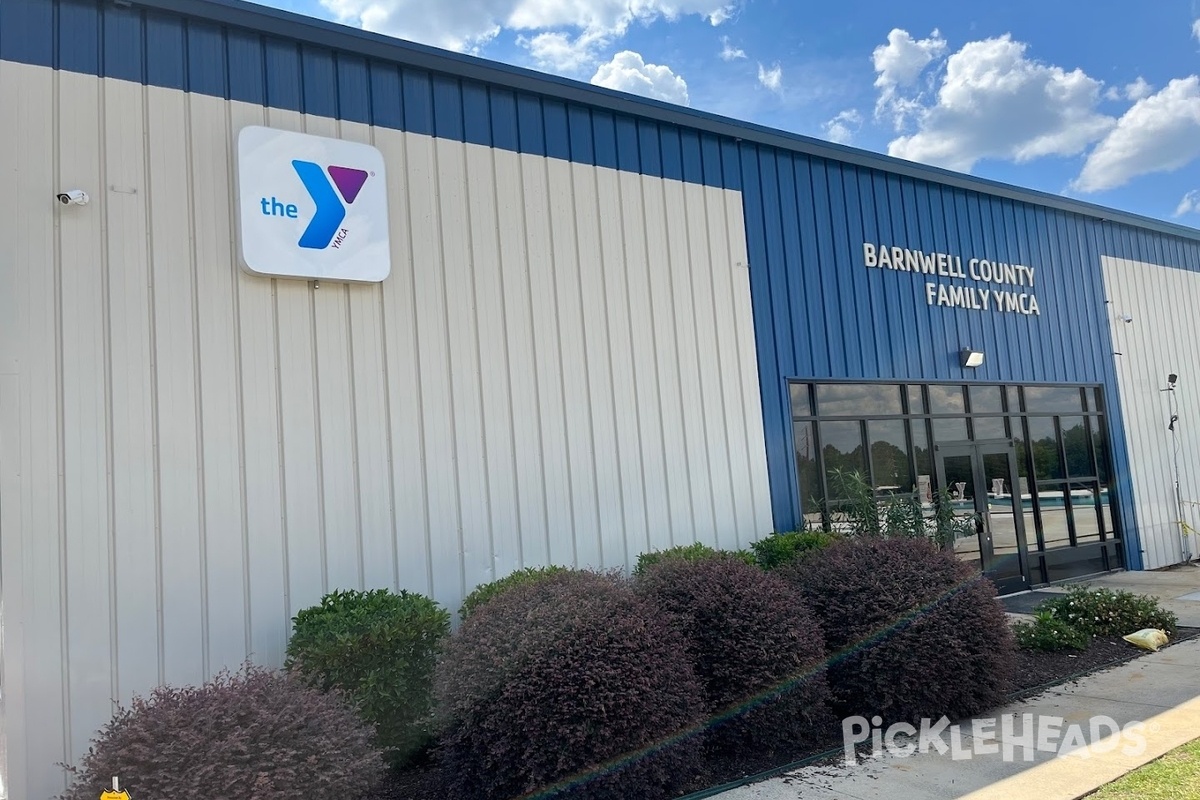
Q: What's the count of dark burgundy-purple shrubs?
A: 4